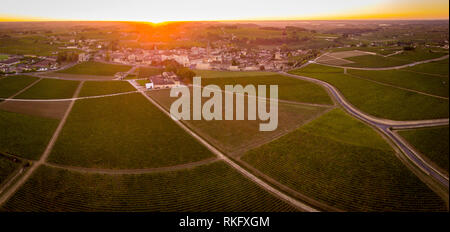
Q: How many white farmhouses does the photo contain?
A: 1